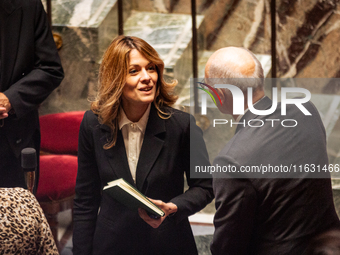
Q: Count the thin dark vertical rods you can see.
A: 4